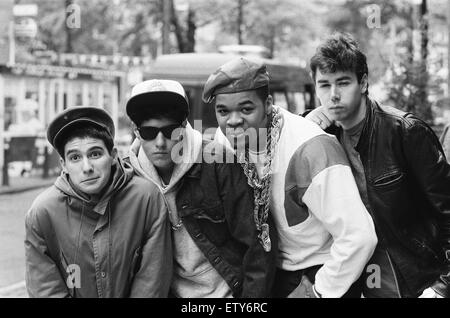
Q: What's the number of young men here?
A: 4